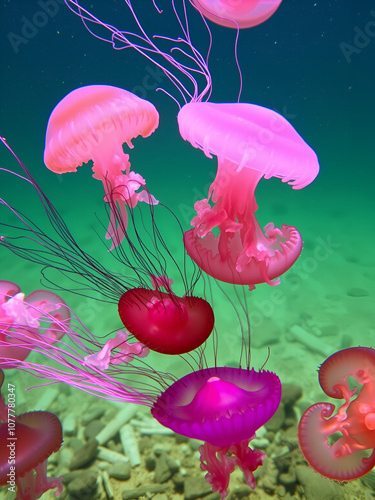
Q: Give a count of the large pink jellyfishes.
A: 2